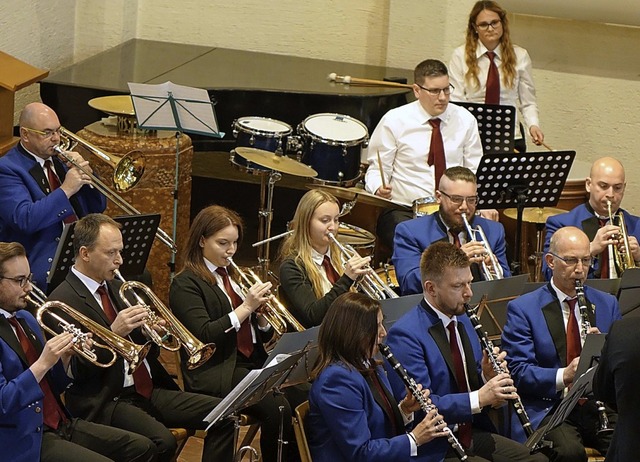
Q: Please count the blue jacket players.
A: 7